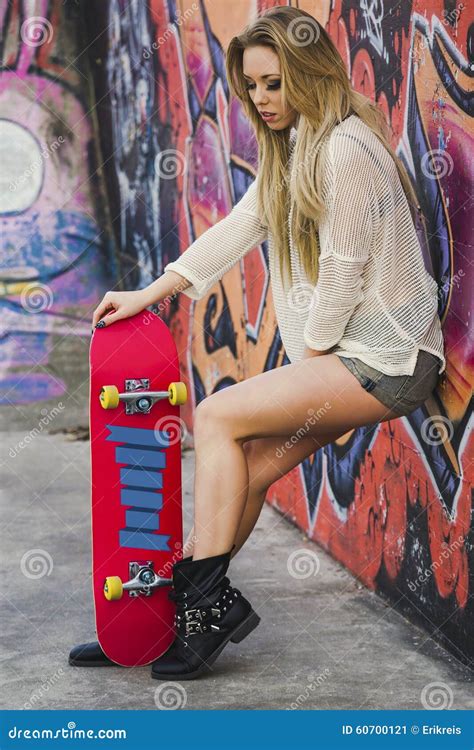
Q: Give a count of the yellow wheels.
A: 3